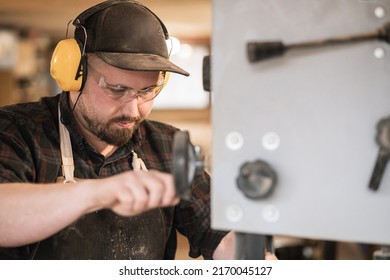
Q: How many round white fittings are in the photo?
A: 6